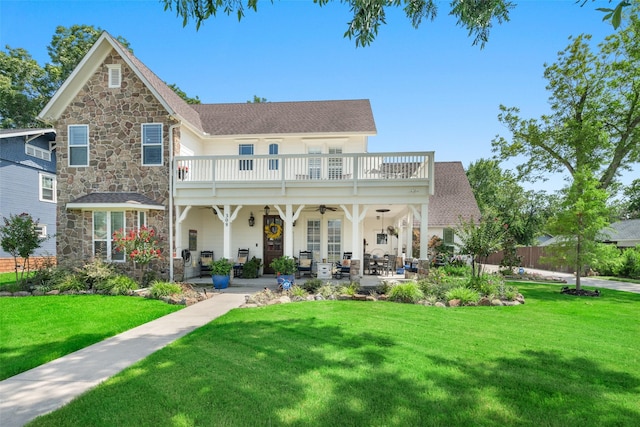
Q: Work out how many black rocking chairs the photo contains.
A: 4